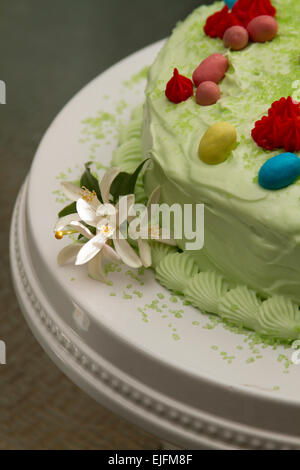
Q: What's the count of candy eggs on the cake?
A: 7